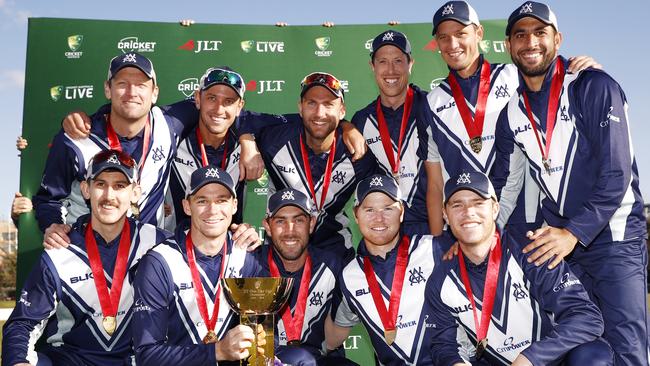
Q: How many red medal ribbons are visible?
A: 11